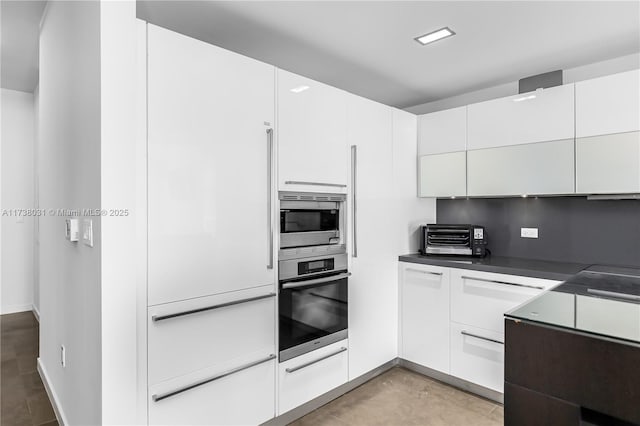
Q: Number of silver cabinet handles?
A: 9